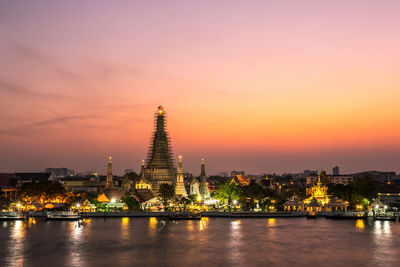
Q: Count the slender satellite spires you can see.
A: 4